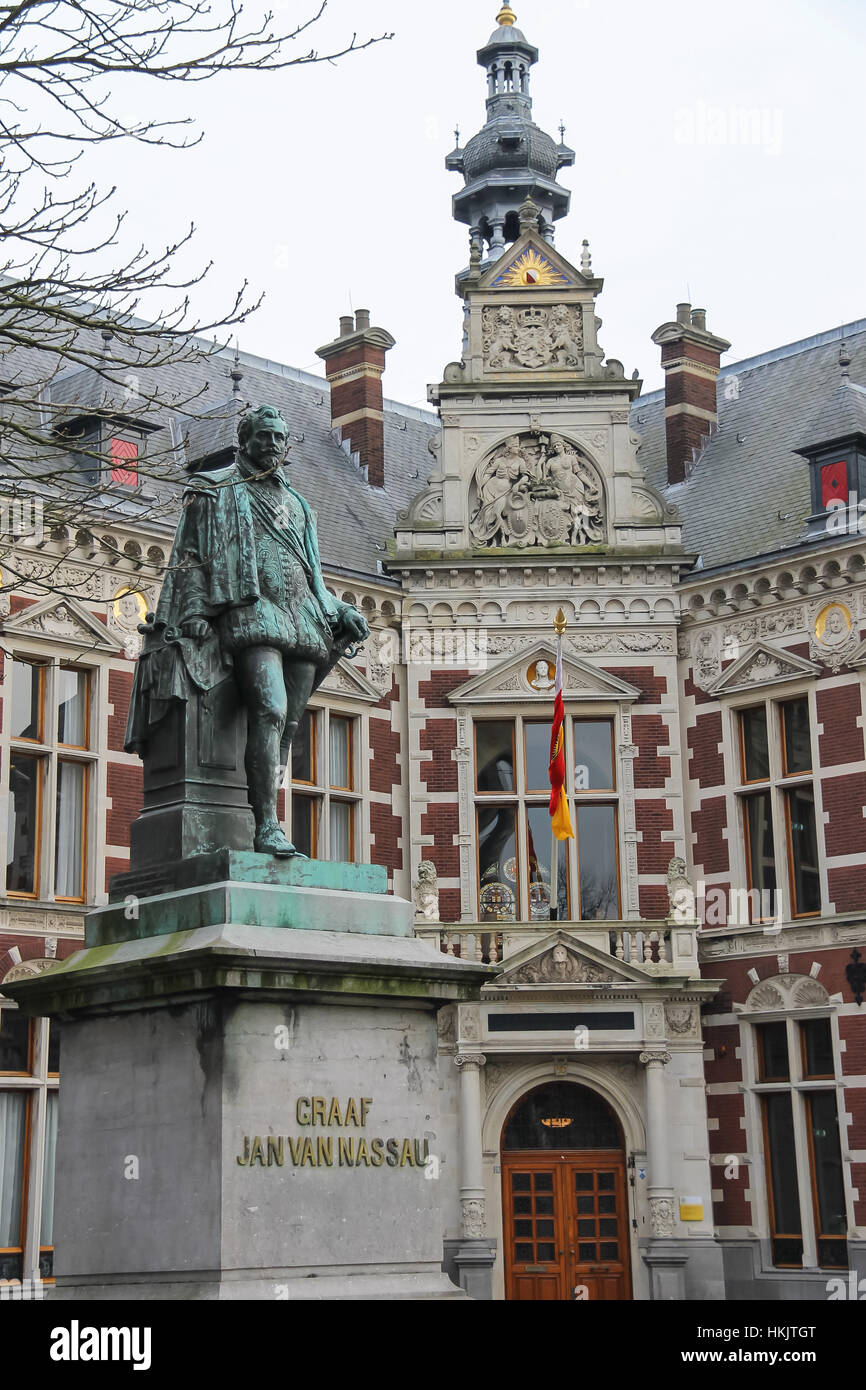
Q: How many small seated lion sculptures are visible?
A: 2